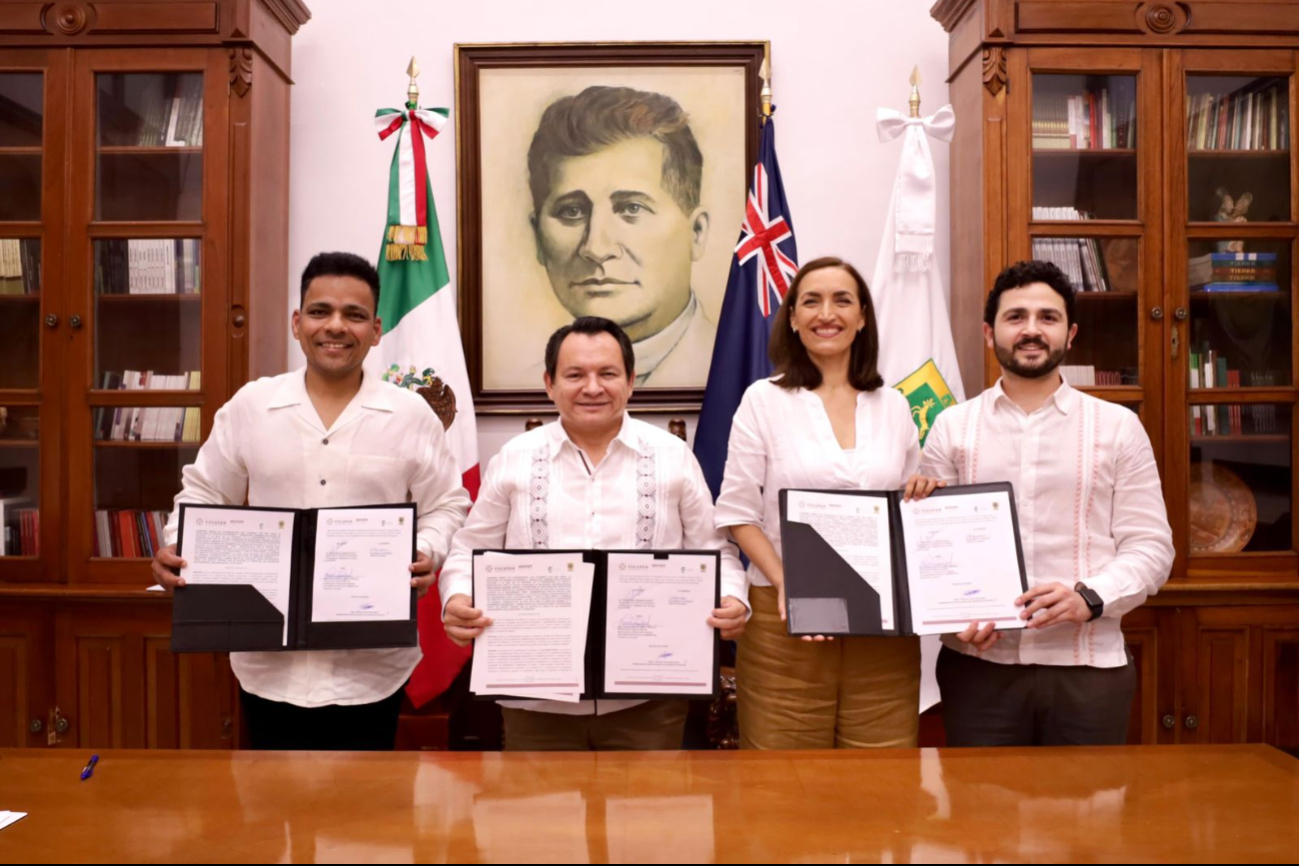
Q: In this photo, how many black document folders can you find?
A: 3